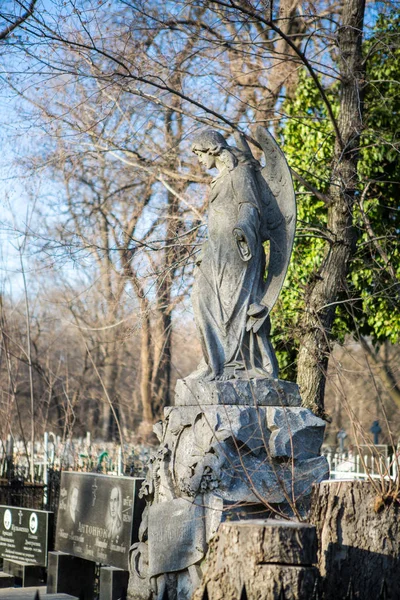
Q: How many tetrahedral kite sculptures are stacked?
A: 0